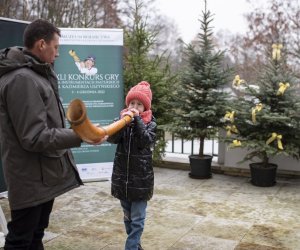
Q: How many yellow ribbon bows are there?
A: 8